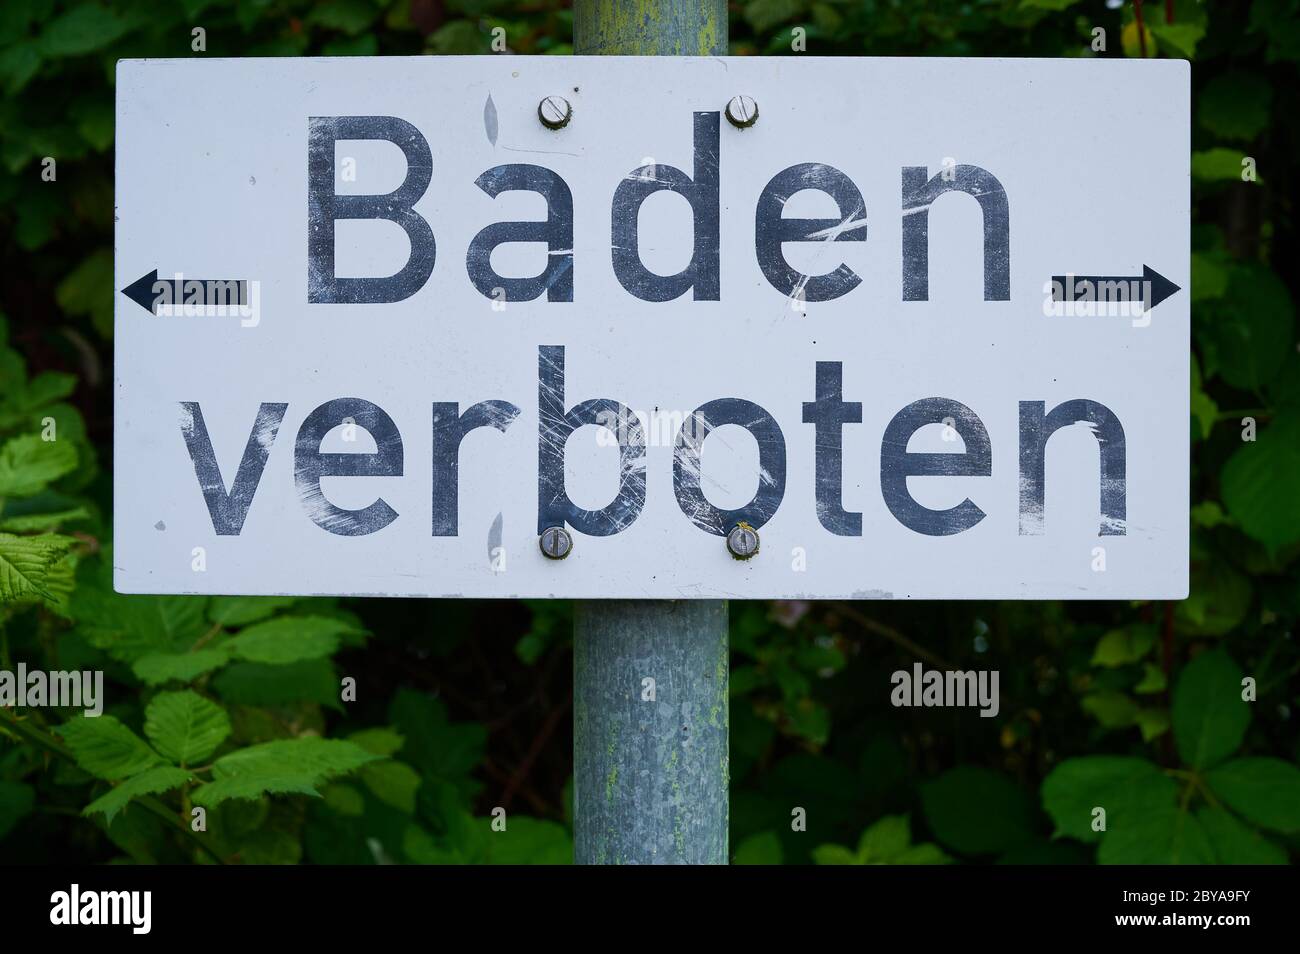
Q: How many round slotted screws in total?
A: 4